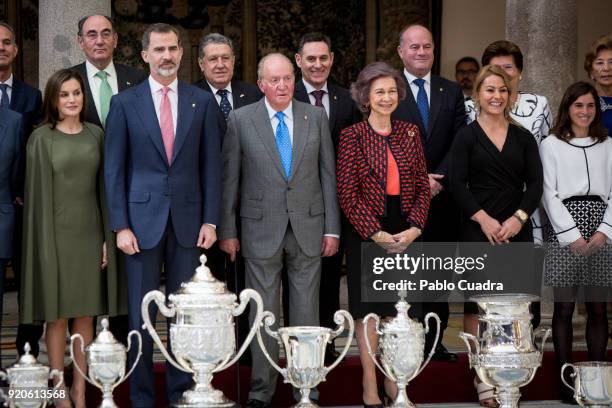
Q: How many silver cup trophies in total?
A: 7